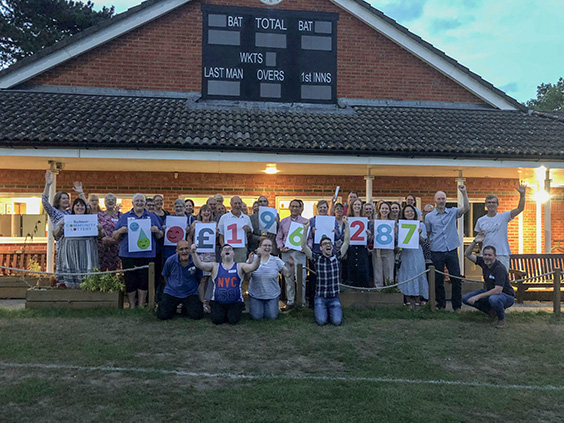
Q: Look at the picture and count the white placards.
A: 11